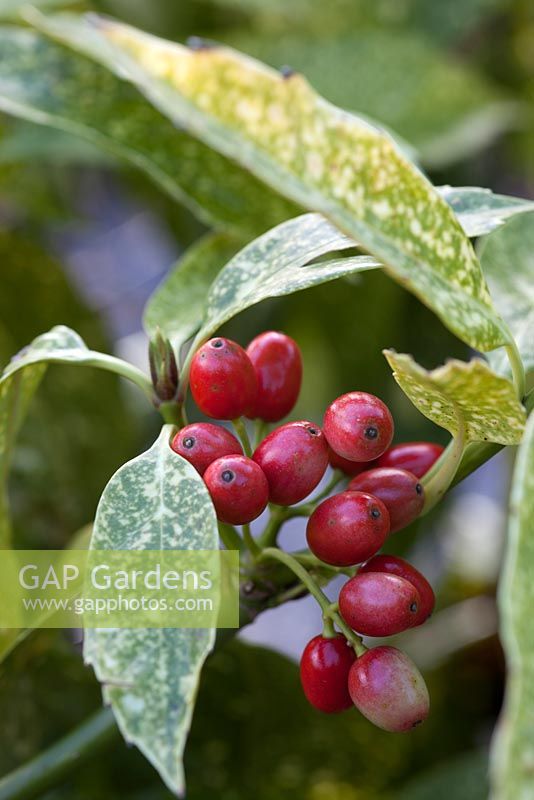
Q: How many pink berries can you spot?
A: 1